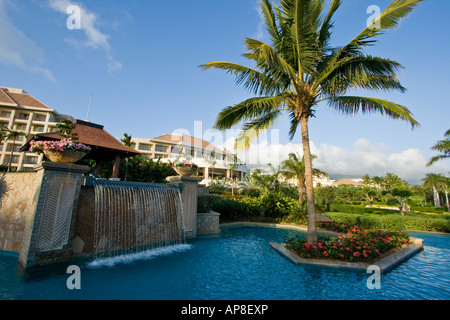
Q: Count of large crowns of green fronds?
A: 1